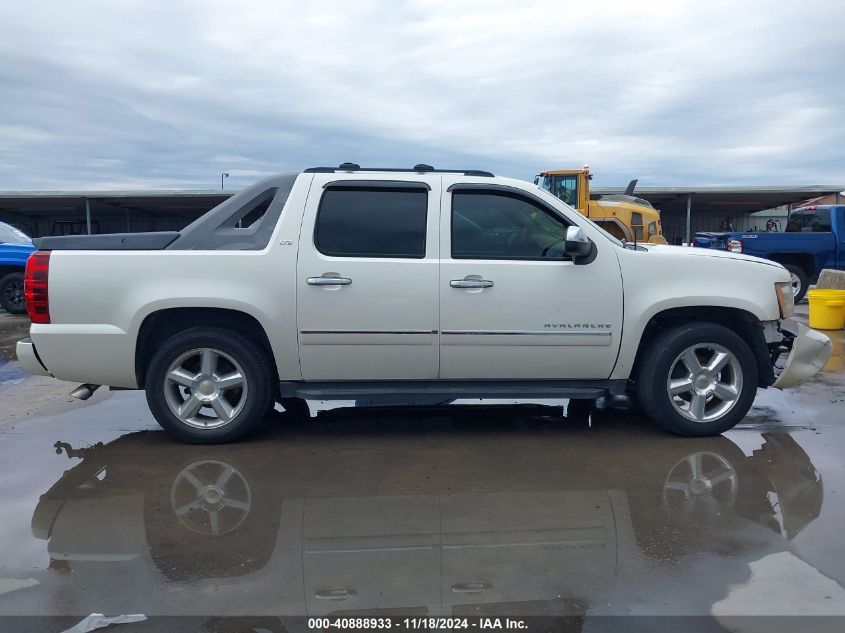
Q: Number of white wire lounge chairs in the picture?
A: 0